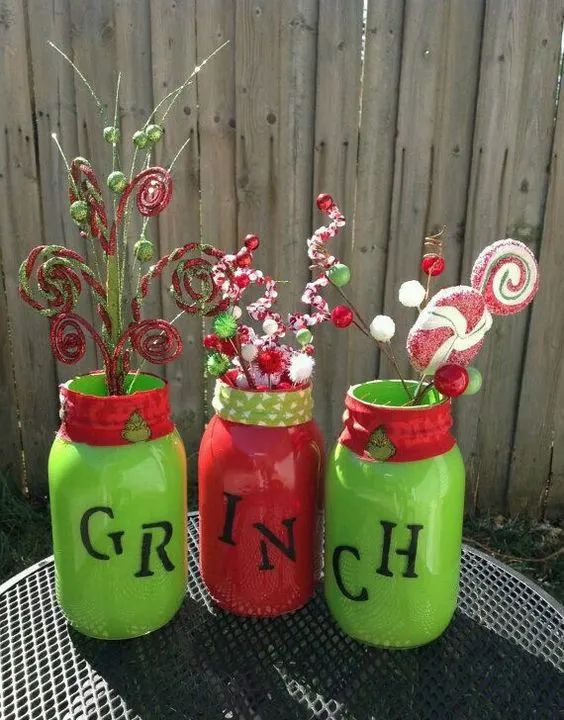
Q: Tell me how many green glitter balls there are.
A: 6